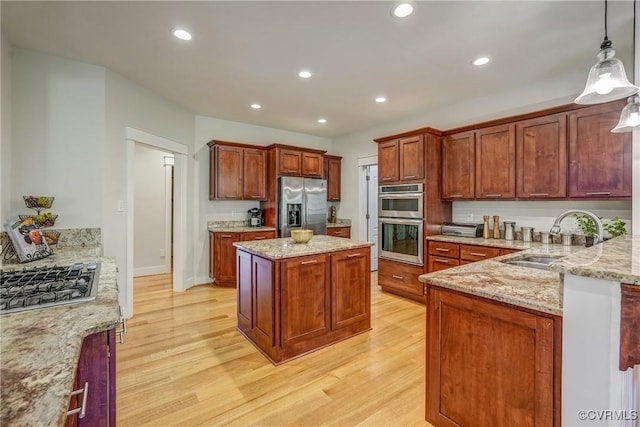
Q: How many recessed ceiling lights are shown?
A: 7